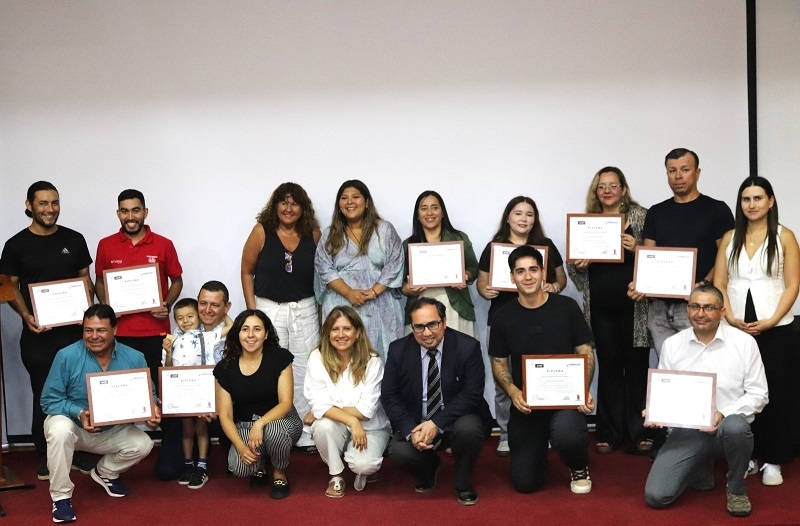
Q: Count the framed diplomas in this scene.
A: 10